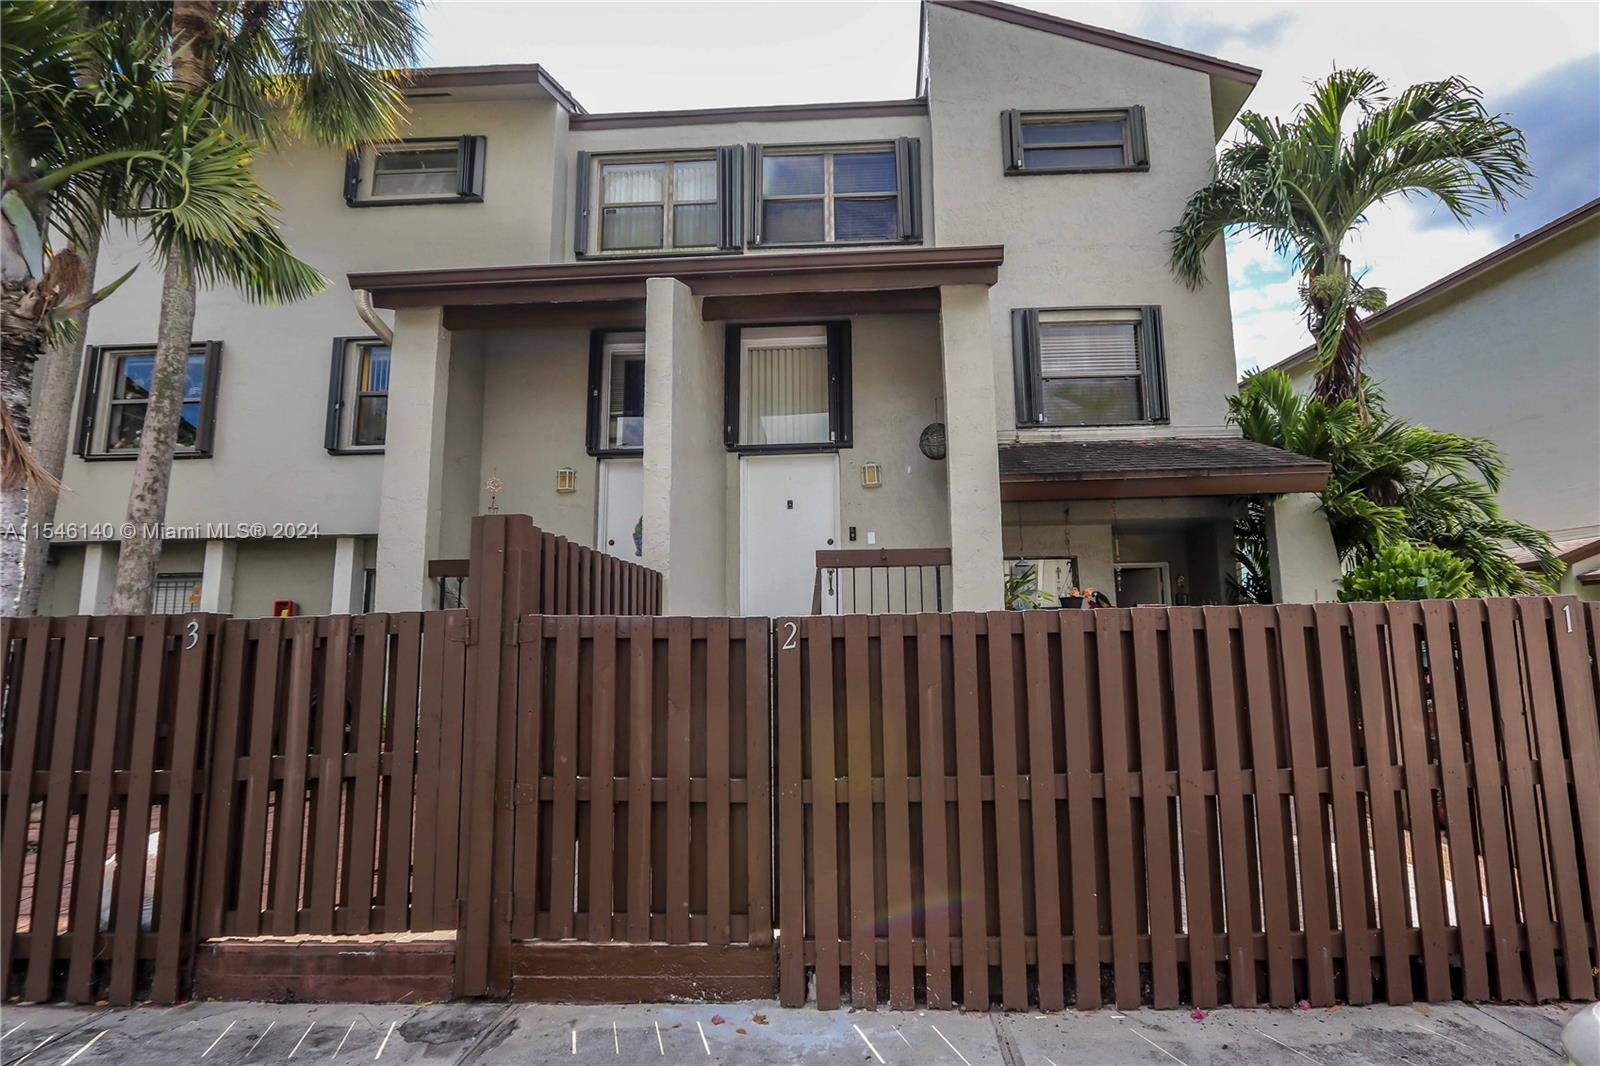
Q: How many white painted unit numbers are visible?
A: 3